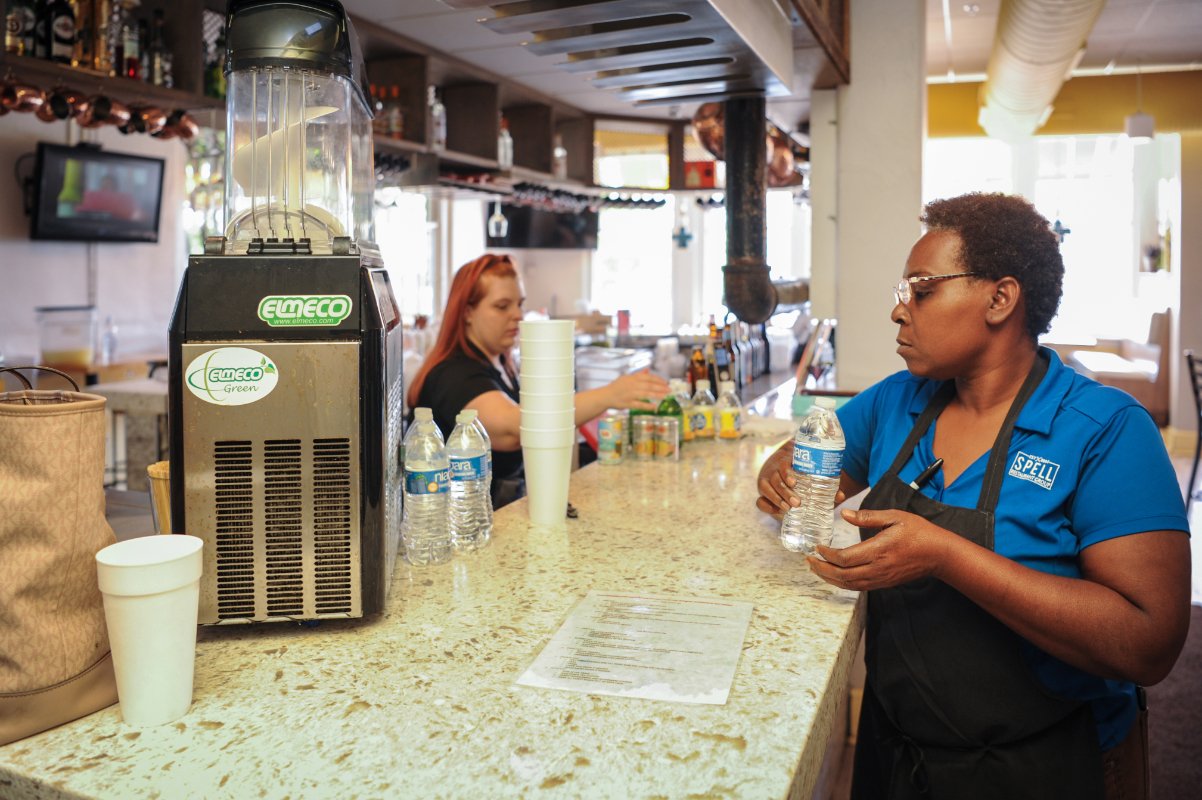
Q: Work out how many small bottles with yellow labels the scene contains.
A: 3